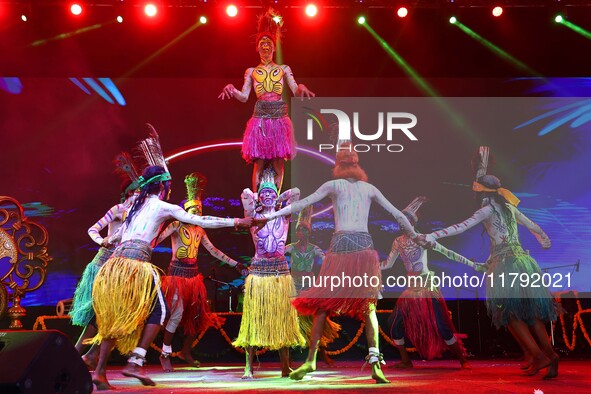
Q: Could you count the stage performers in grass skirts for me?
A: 9